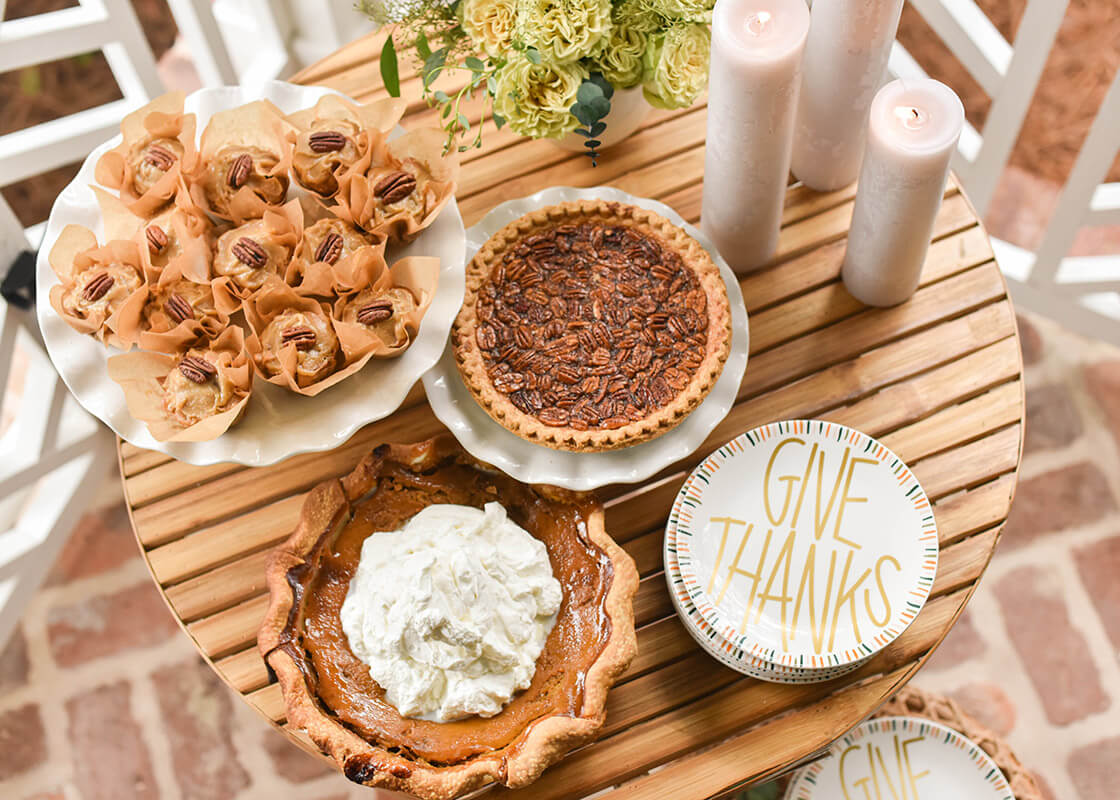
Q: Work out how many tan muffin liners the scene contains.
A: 12